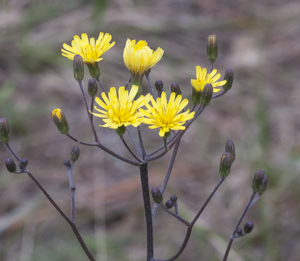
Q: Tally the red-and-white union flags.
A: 0